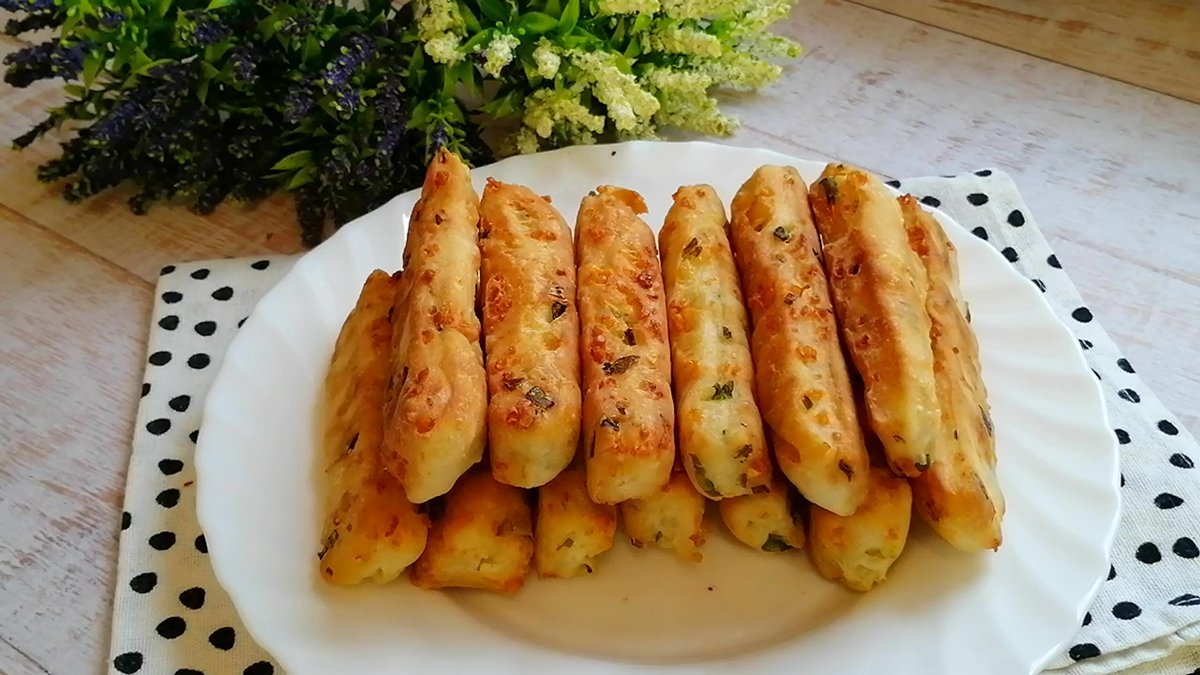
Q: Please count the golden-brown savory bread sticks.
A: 13